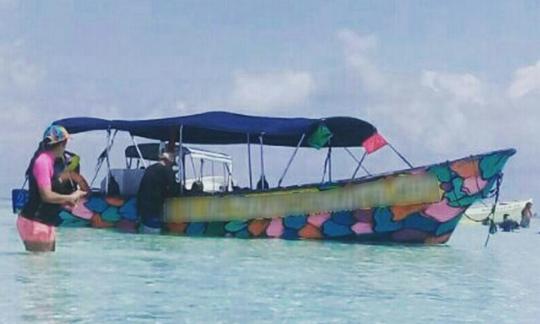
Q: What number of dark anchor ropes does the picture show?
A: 1